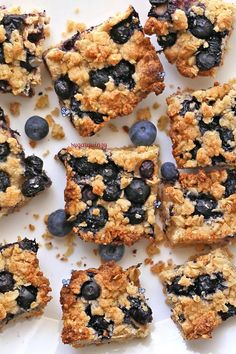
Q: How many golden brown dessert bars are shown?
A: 10